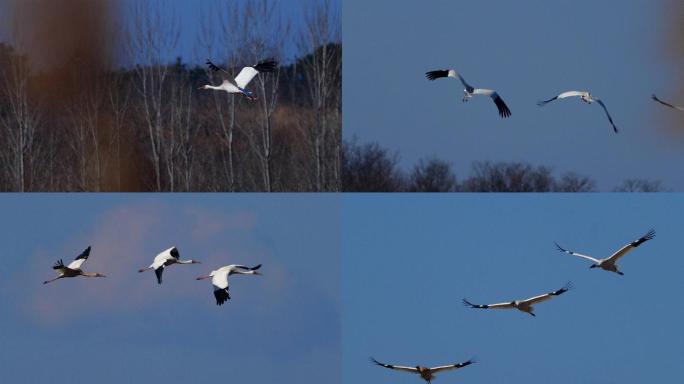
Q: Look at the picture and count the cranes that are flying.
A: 10